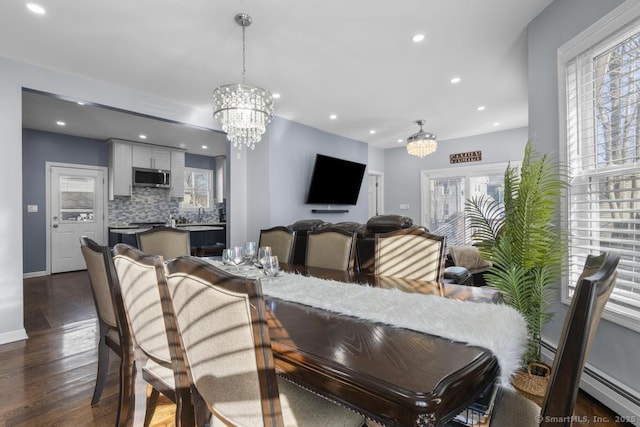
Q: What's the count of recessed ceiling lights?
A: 13